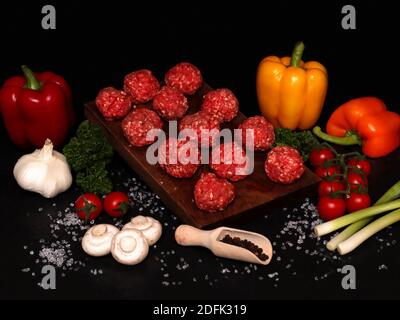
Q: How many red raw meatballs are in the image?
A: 12